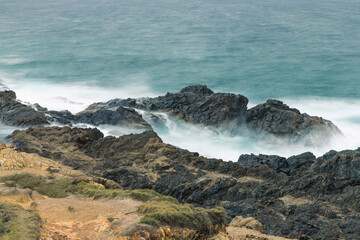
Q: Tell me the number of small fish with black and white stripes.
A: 0